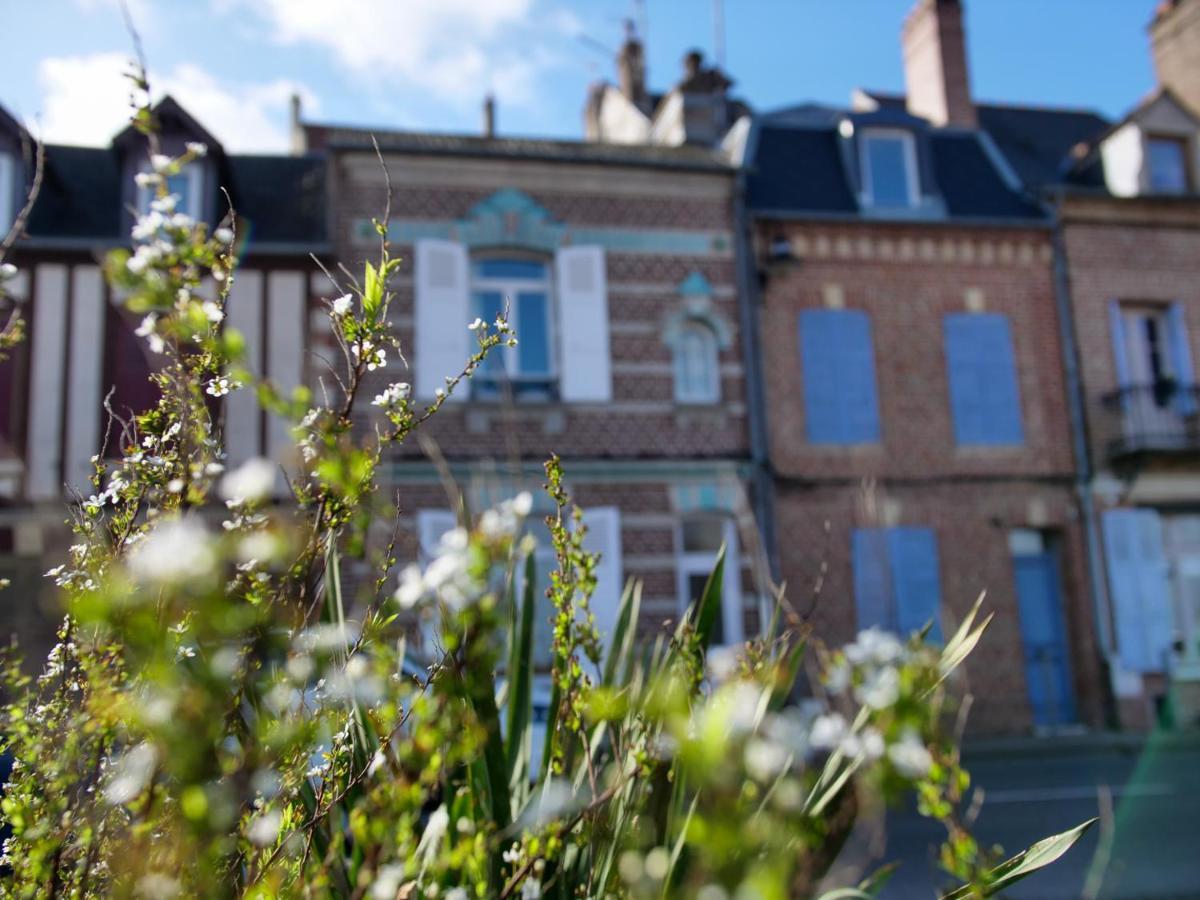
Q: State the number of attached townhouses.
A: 4